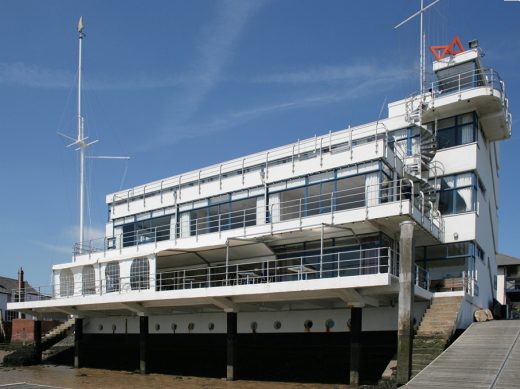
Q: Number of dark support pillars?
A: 5